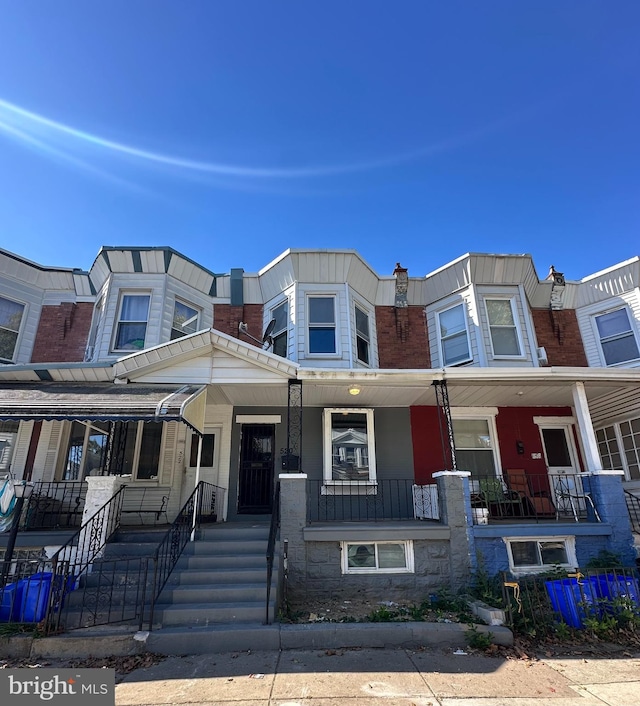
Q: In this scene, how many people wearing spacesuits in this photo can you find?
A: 0